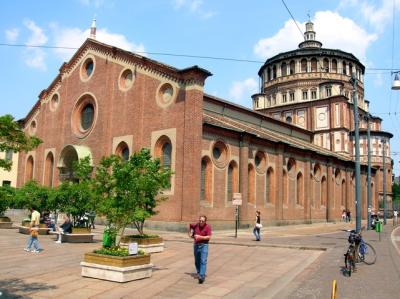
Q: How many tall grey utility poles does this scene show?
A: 3